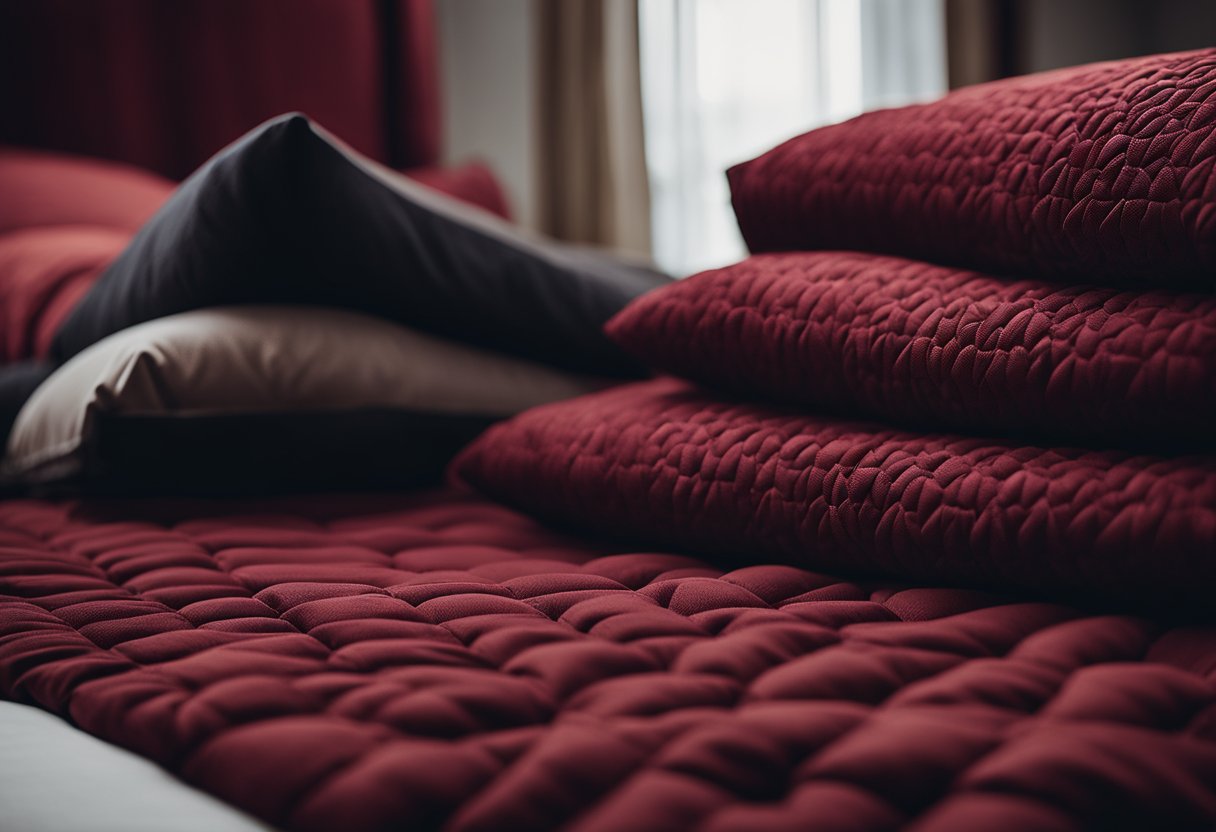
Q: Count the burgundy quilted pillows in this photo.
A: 3